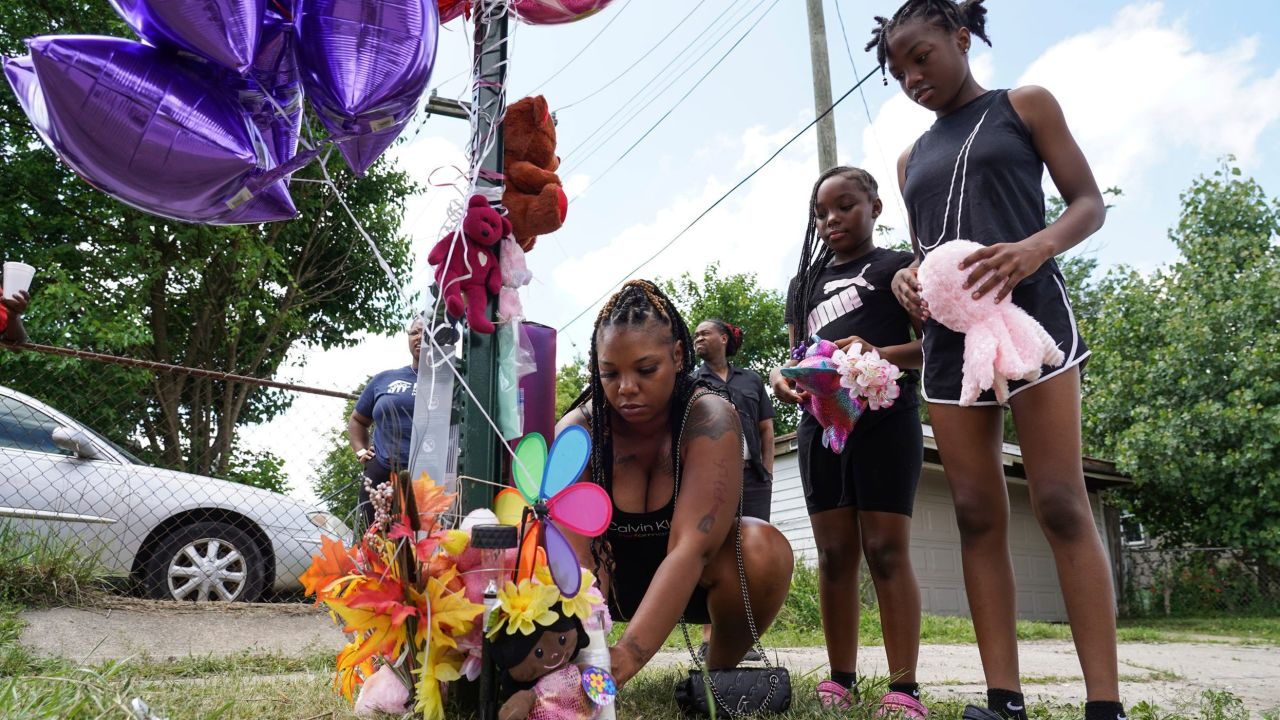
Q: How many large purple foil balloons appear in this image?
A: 4